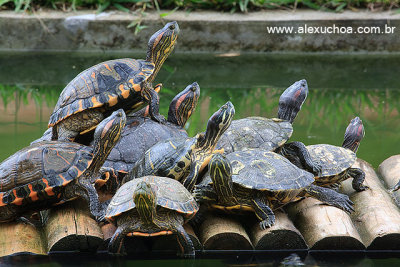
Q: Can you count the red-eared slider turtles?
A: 8